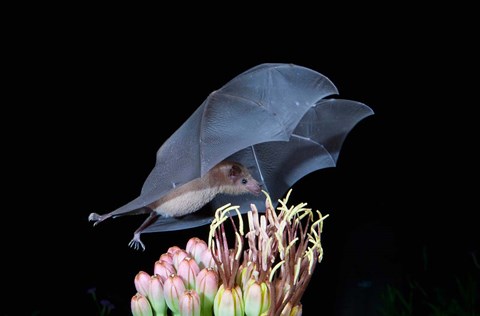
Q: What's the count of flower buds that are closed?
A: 13